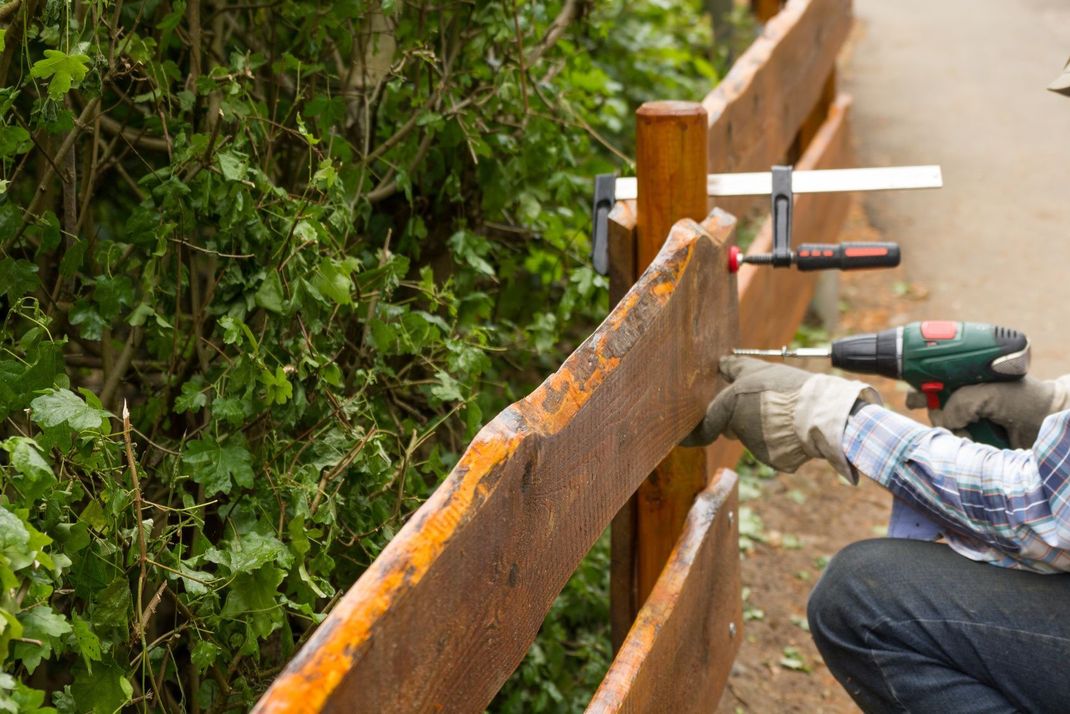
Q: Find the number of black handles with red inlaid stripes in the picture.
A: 1